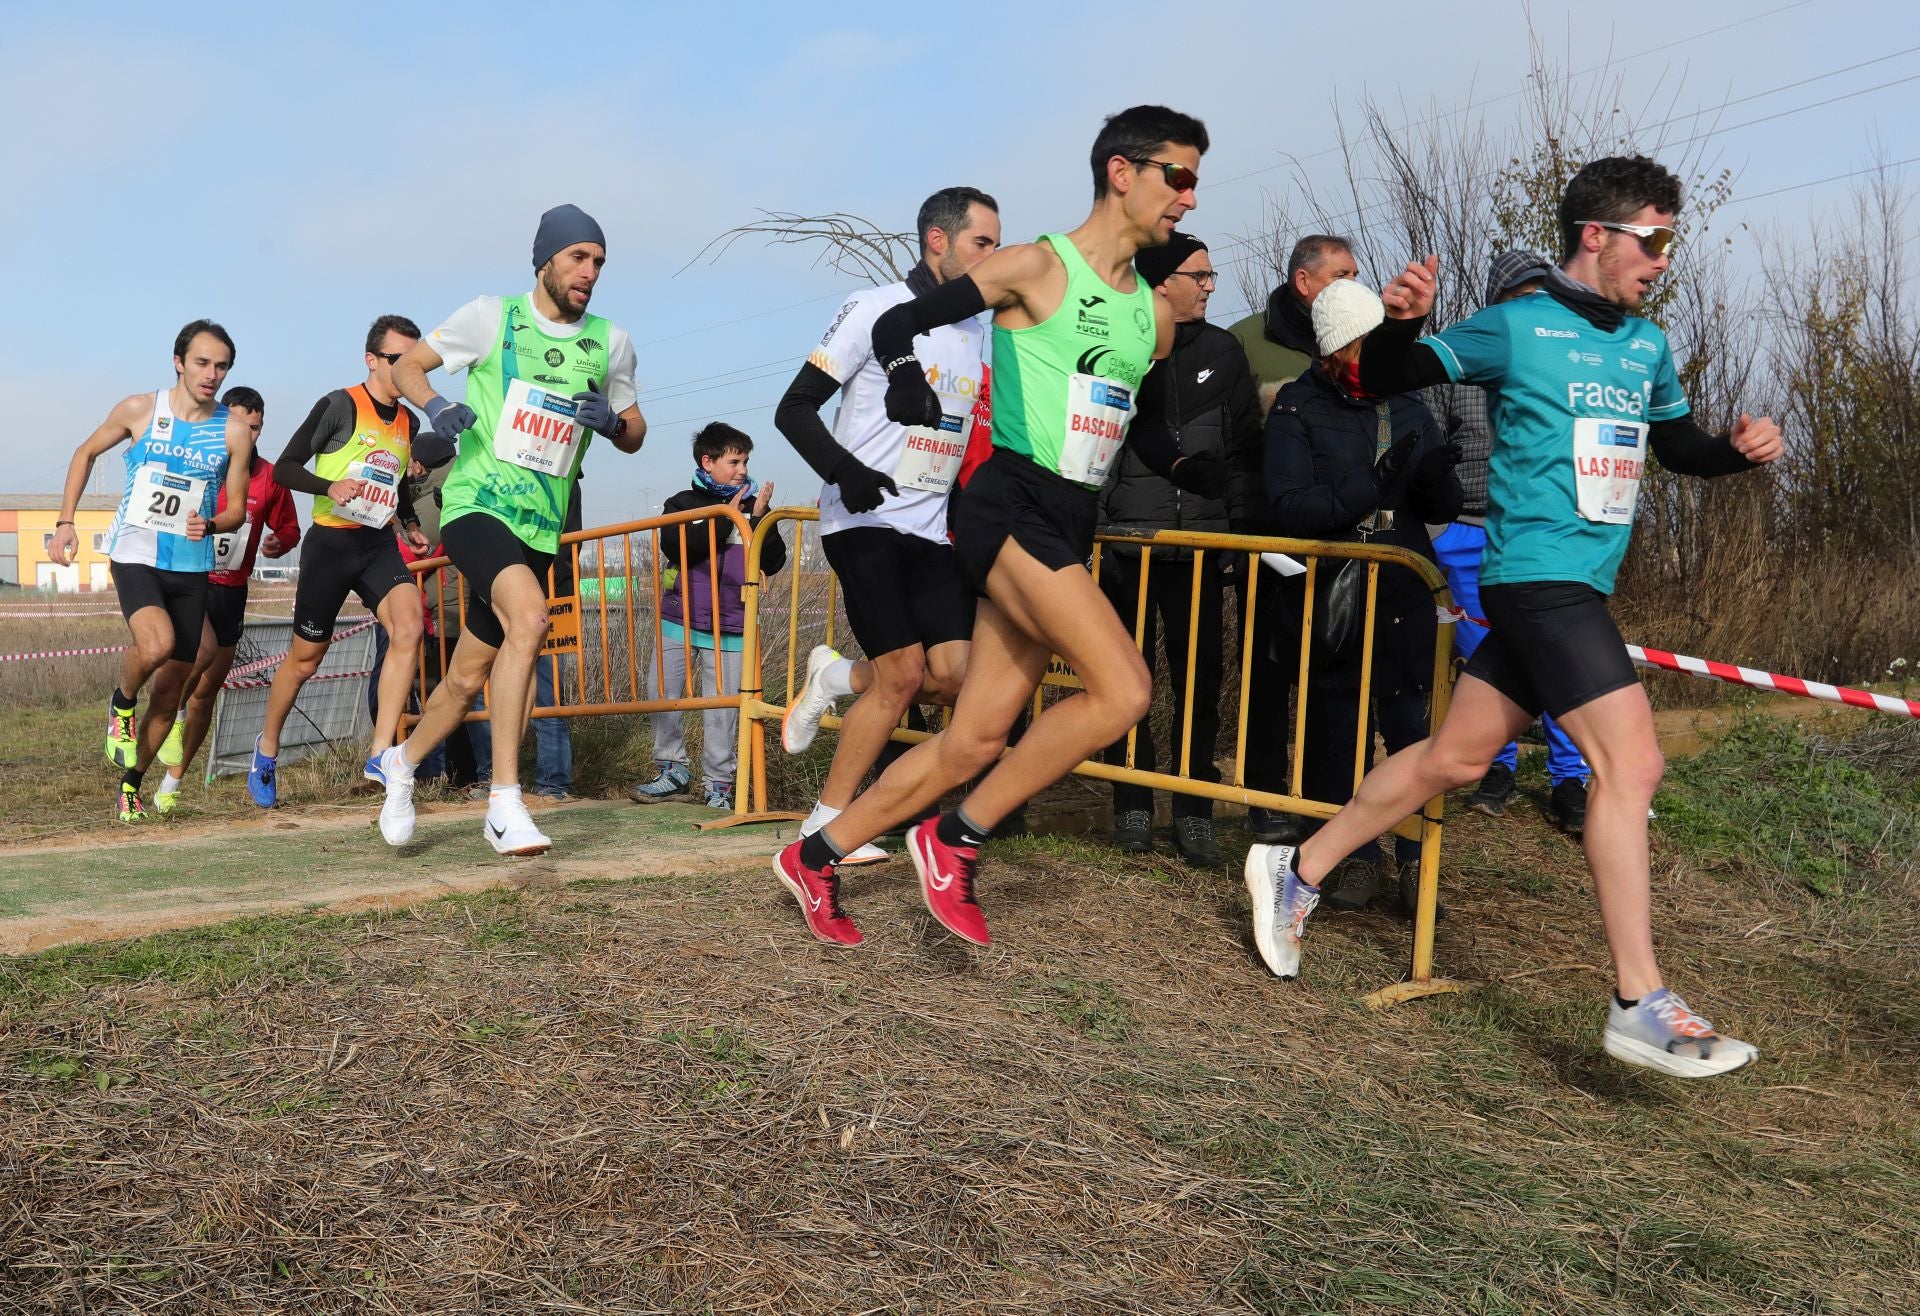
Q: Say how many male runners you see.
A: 7